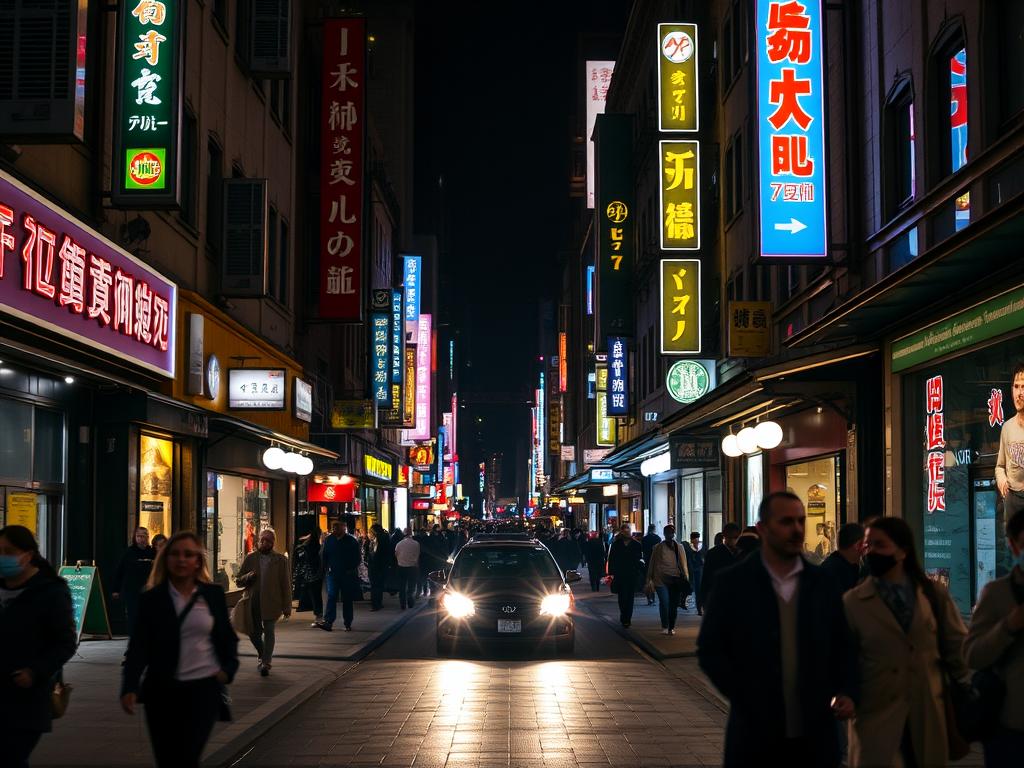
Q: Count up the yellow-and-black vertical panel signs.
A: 3